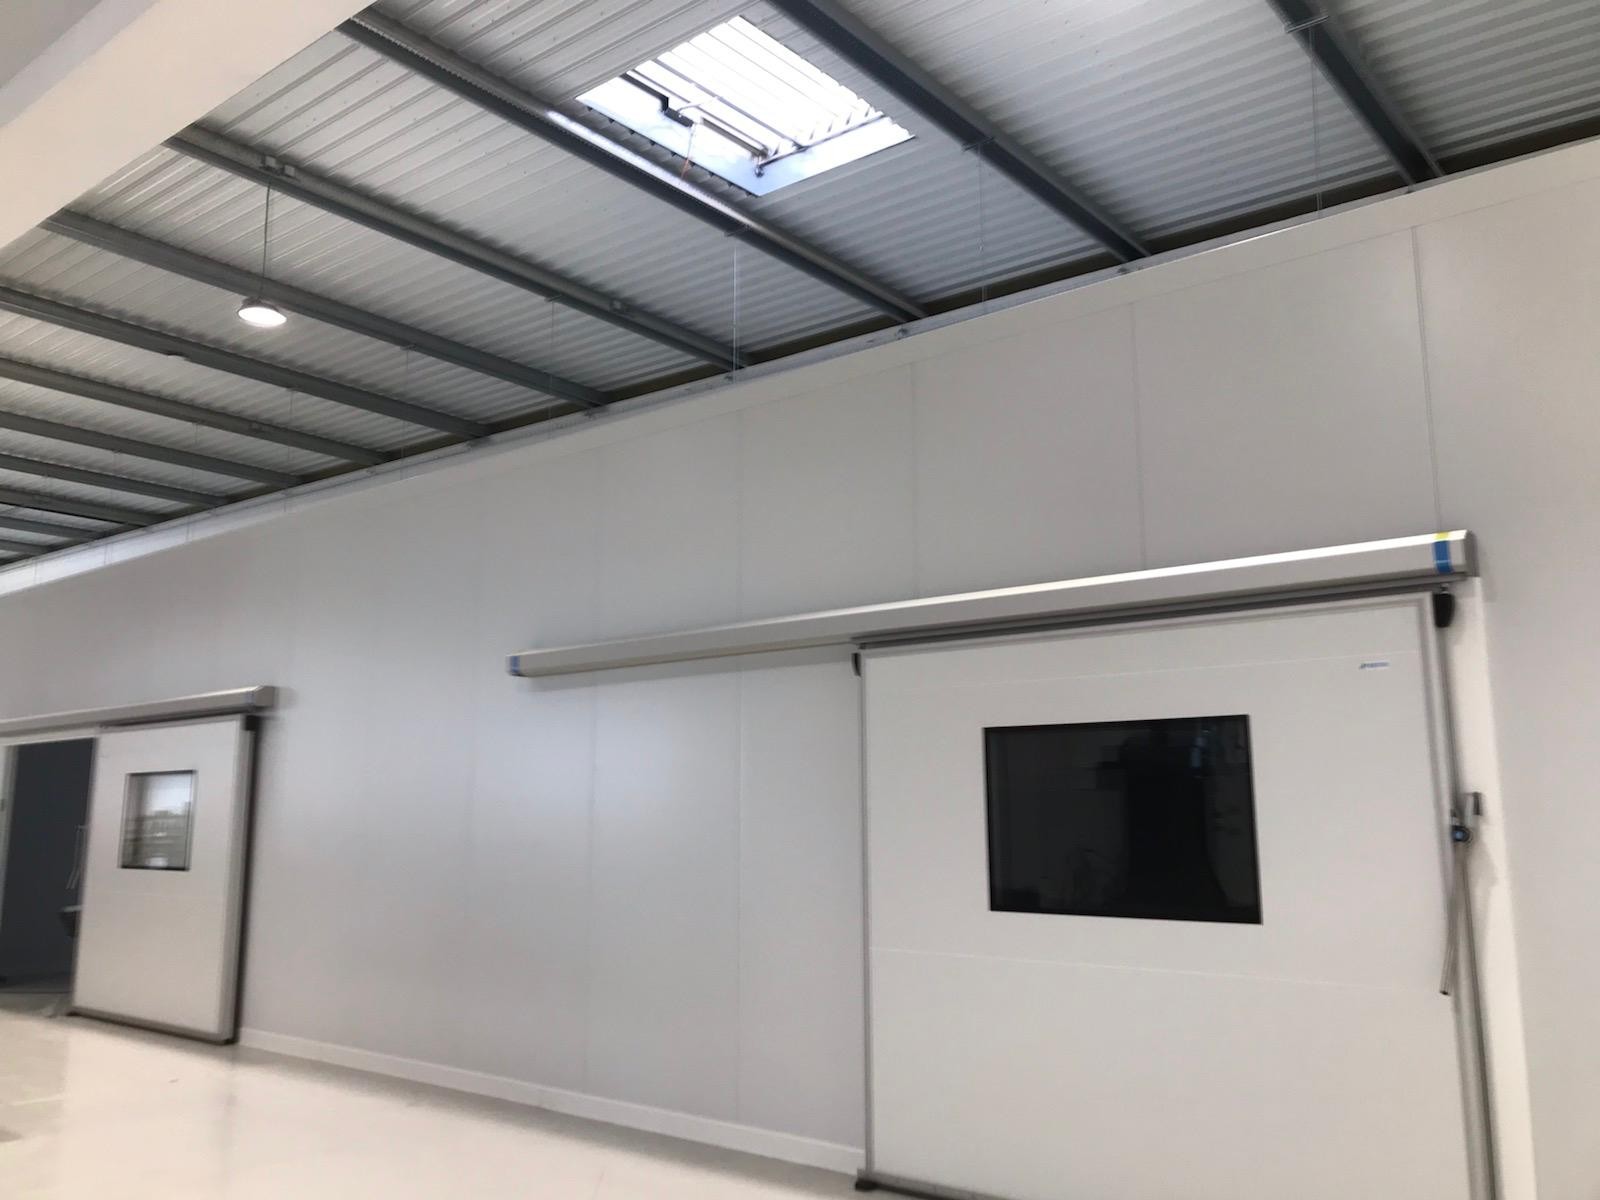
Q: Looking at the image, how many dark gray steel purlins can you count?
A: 12